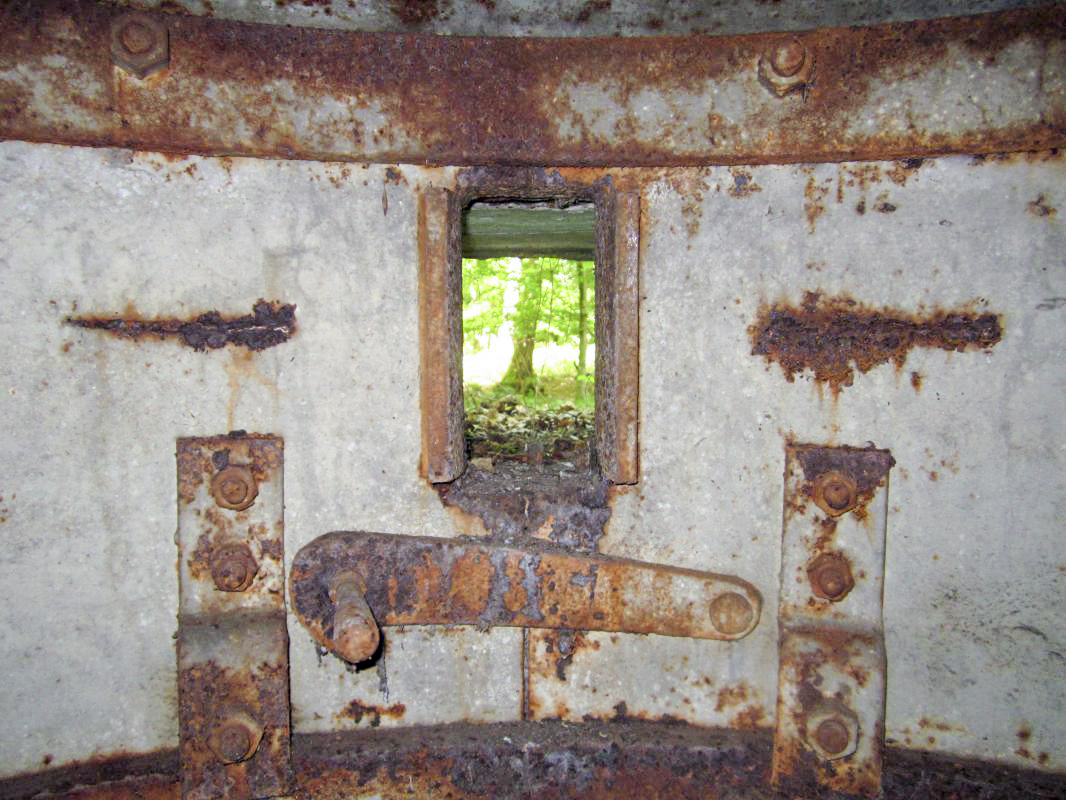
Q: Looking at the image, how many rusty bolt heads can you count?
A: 8